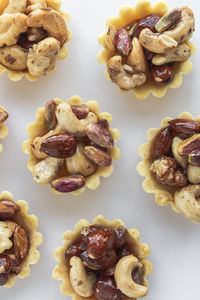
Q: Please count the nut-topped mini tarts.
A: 7